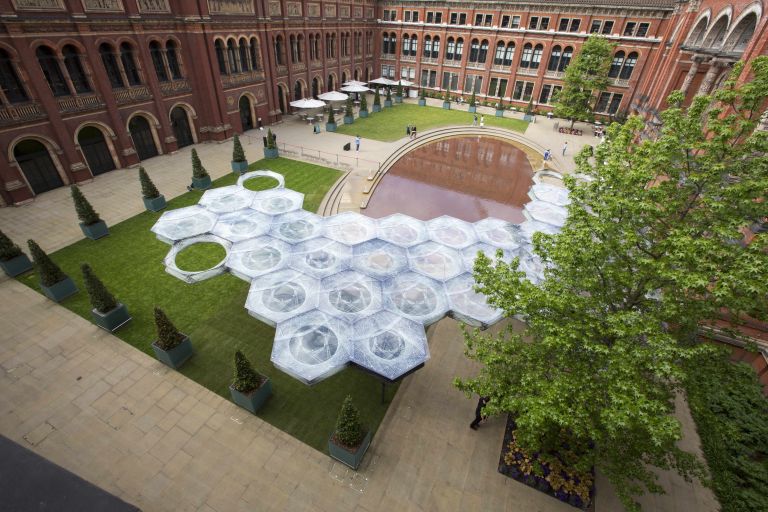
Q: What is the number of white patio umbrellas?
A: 6